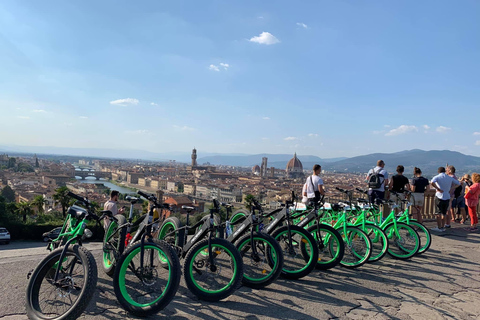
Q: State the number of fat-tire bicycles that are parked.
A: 6